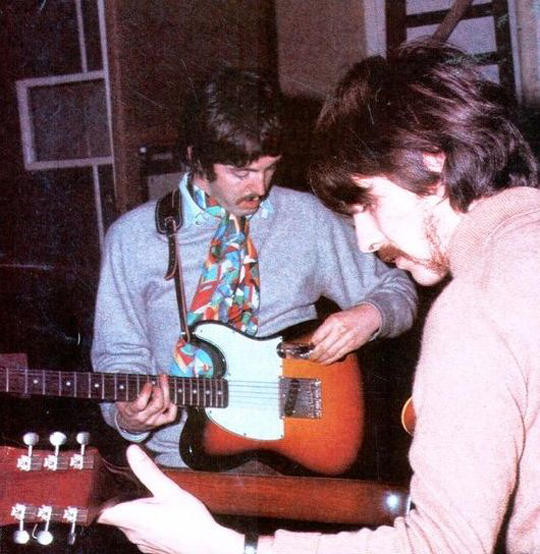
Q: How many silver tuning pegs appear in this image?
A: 6